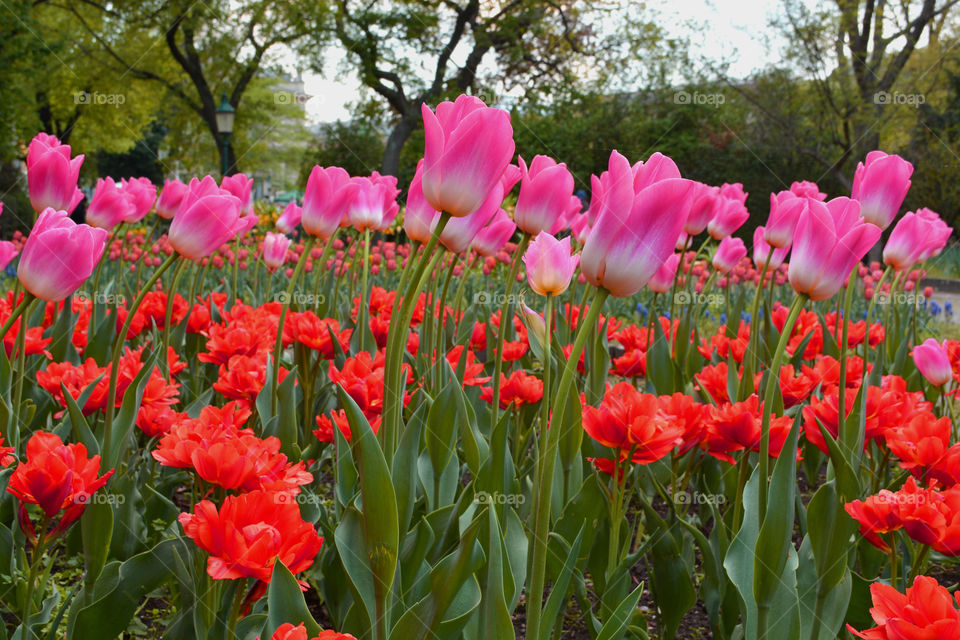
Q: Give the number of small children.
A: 0